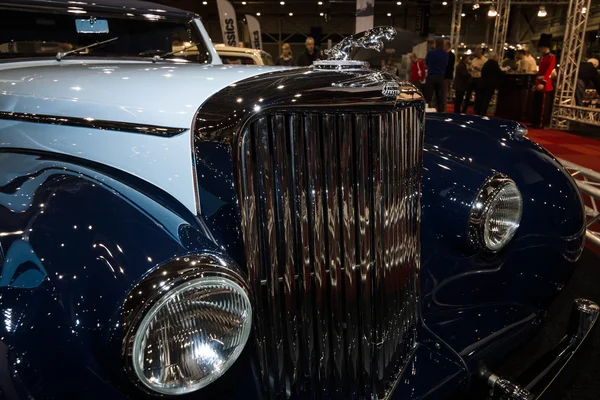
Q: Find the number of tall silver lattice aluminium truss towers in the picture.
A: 3